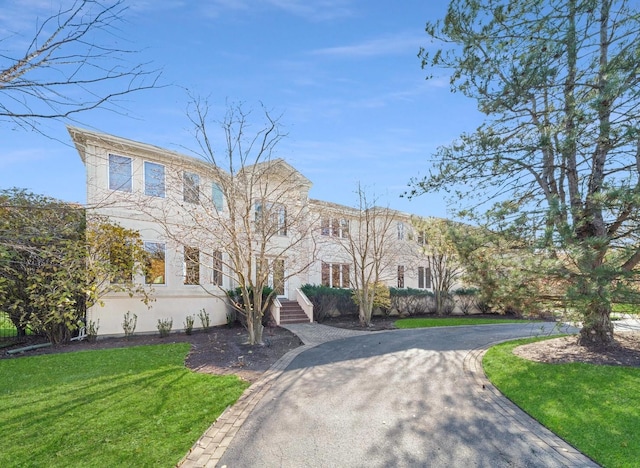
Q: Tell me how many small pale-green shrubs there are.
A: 5